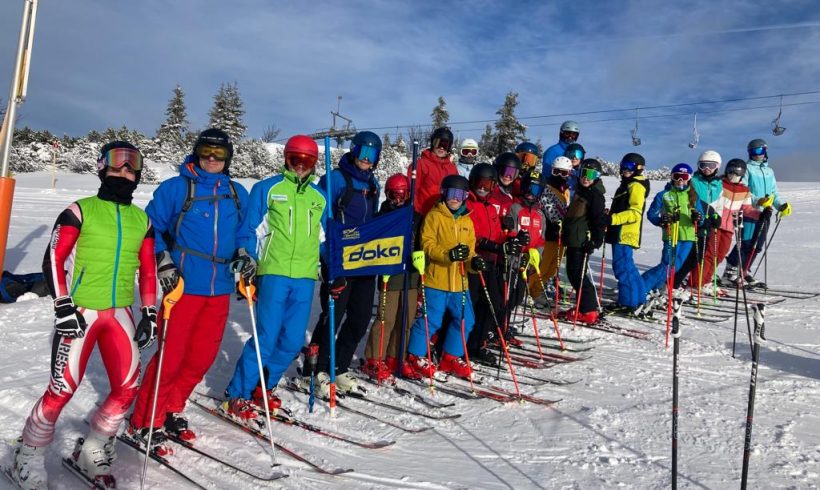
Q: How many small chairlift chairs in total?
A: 3